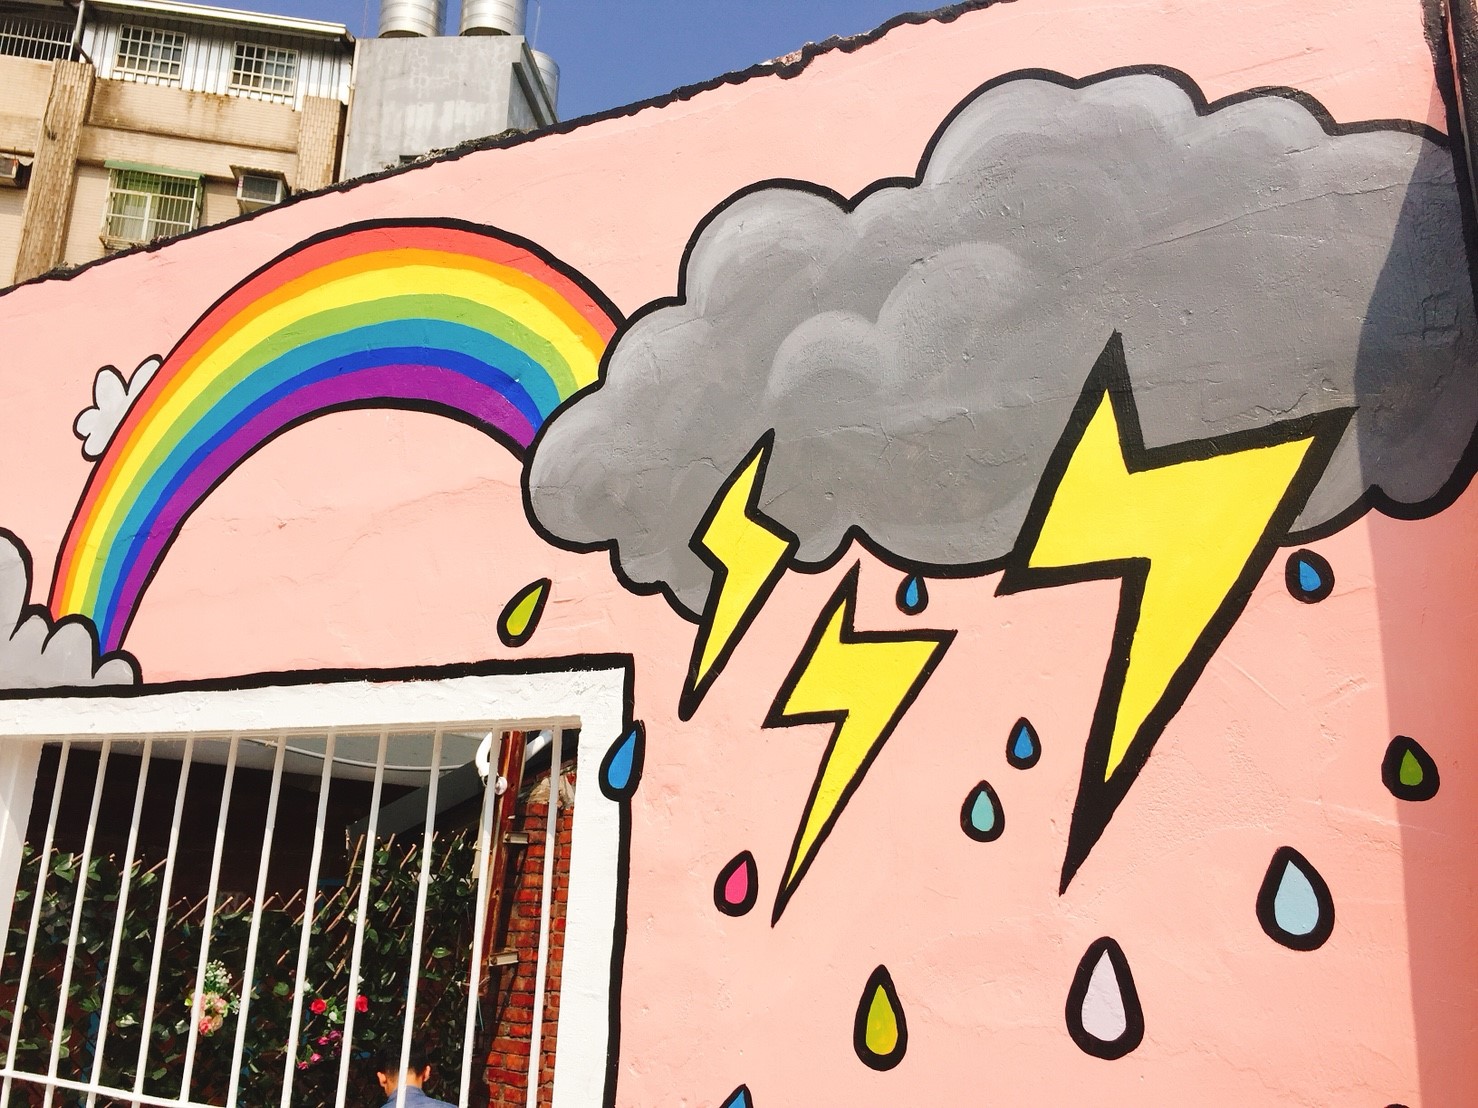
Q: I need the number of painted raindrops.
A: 12